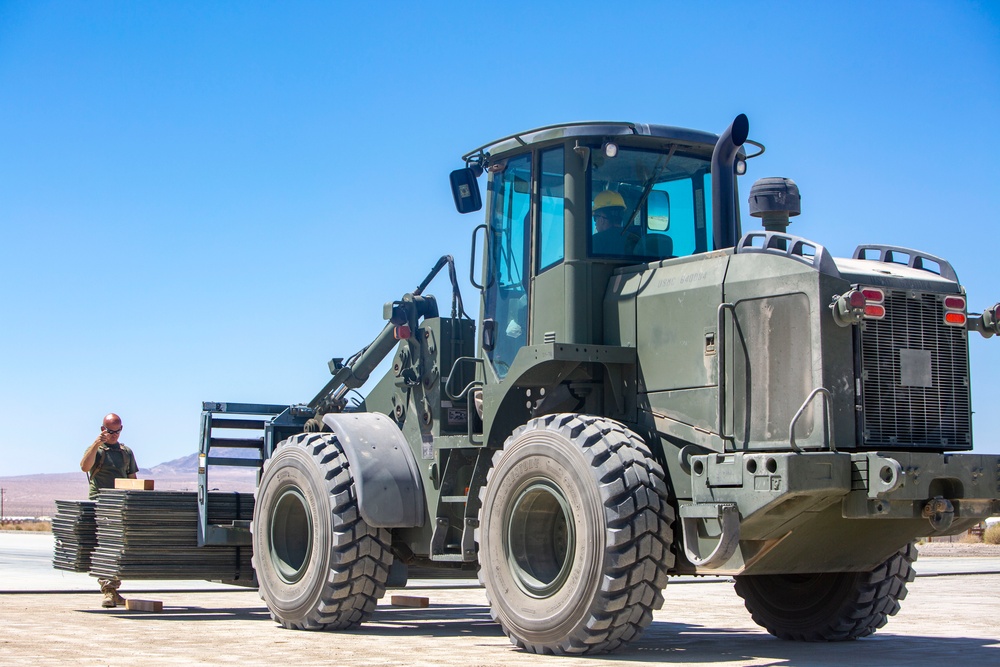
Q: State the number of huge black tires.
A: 3